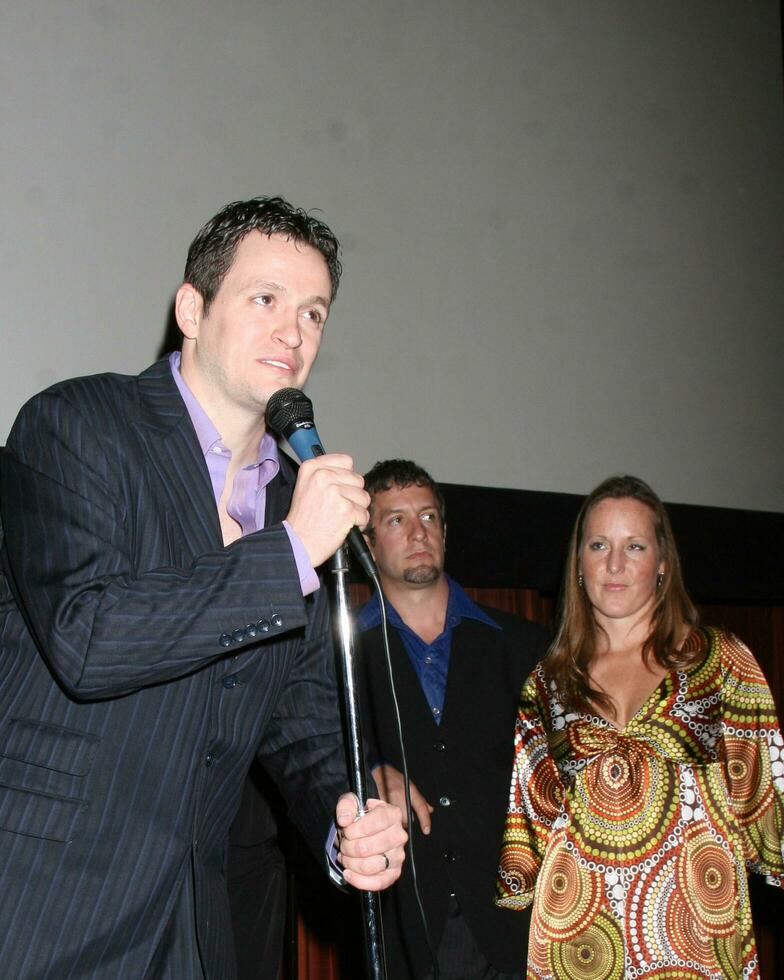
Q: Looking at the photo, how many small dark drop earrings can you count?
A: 2